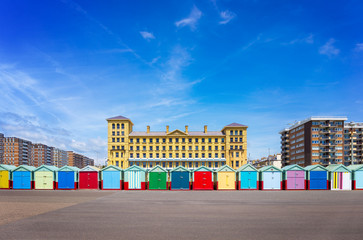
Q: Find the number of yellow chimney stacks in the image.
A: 4